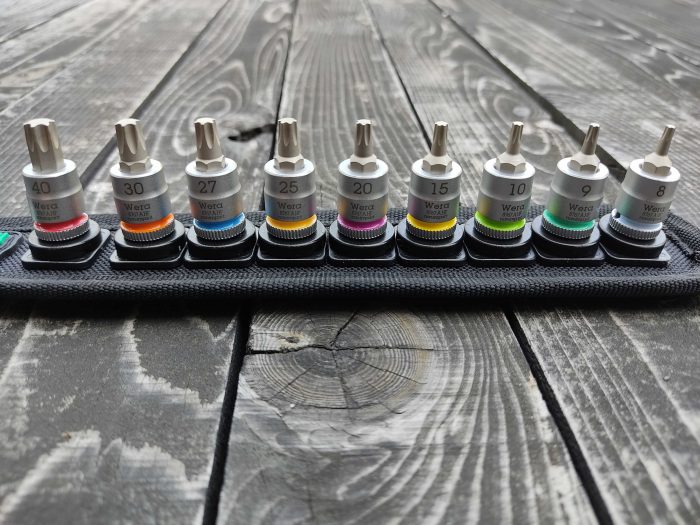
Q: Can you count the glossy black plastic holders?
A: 9